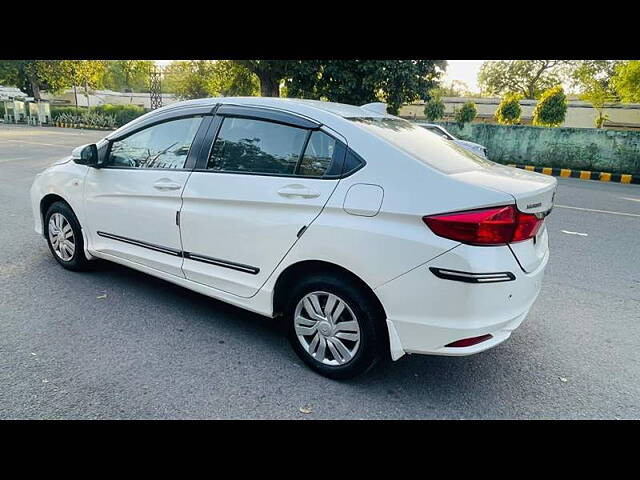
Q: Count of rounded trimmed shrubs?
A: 4